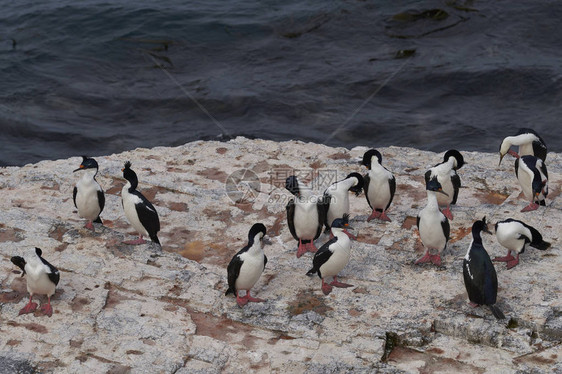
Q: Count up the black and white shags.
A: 14